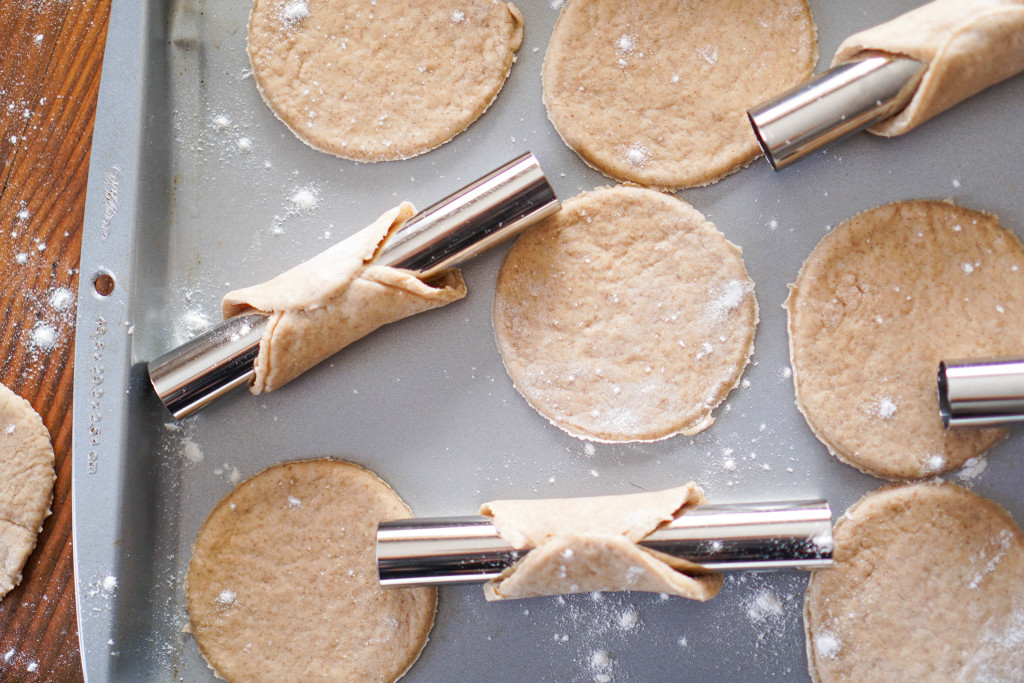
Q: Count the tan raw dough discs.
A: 7